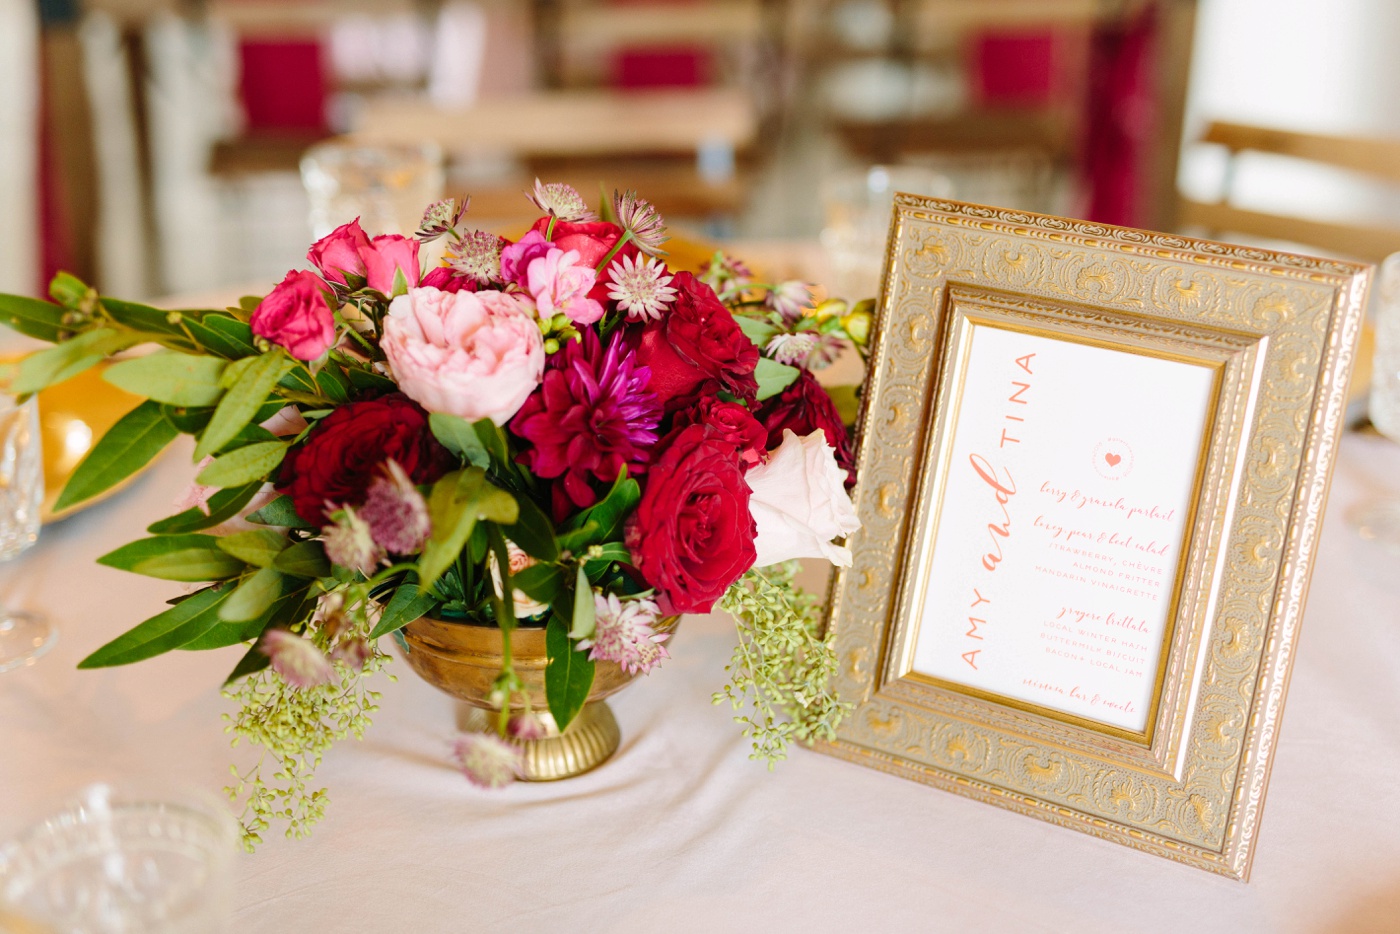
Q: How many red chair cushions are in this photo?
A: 3